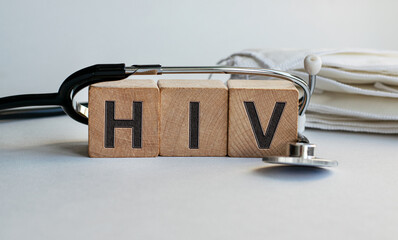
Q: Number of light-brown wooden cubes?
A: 3